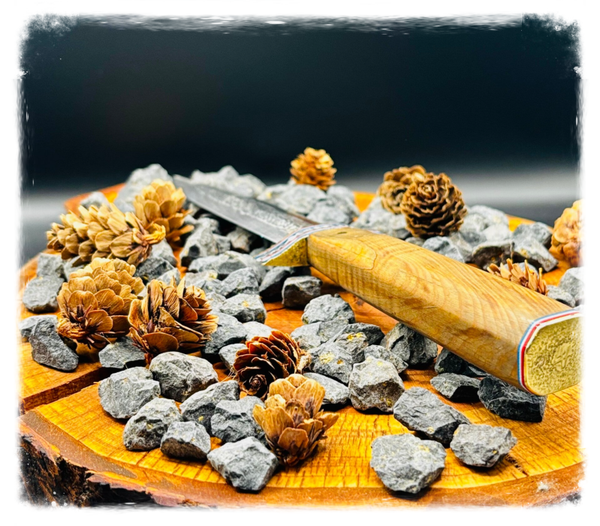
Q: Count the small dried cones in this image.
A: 11